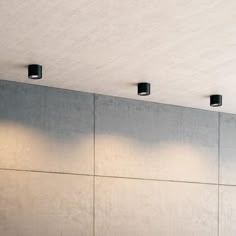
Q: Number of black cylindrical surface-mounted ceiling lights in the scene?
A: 3